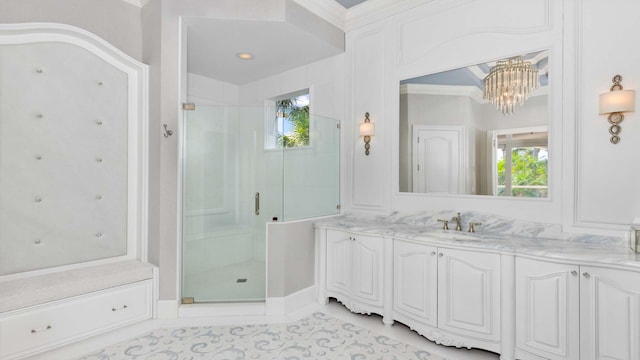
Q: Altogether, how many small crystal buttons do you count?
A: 10